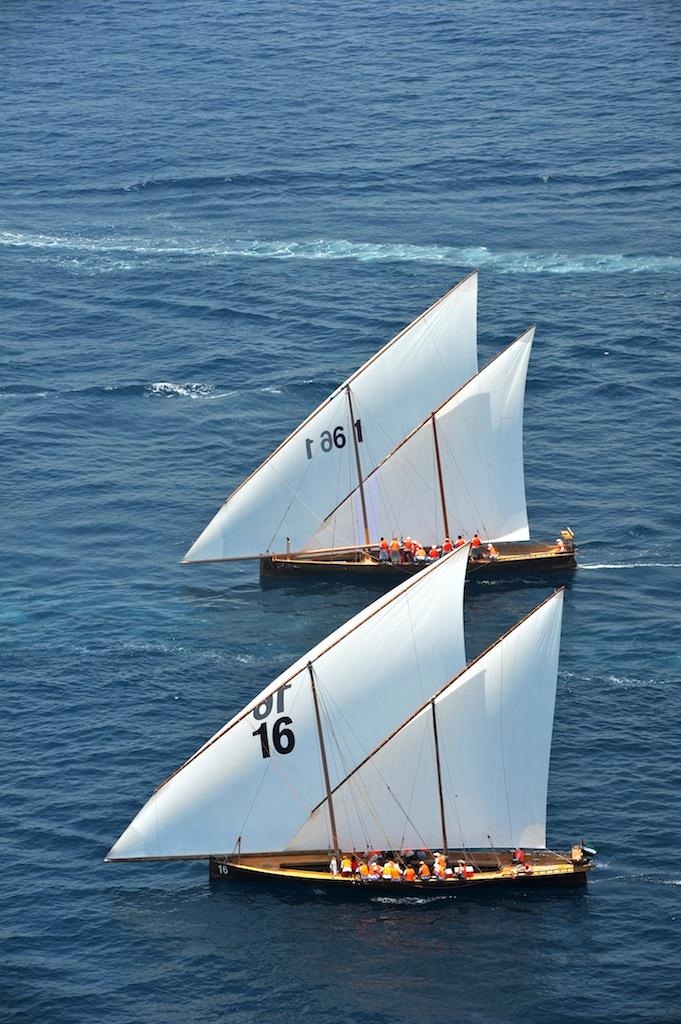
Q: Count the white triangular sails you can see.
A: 4